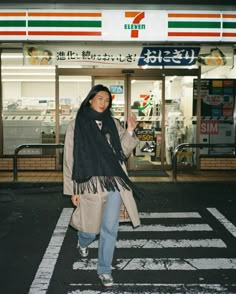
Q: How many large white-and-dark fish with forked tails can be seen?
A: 0